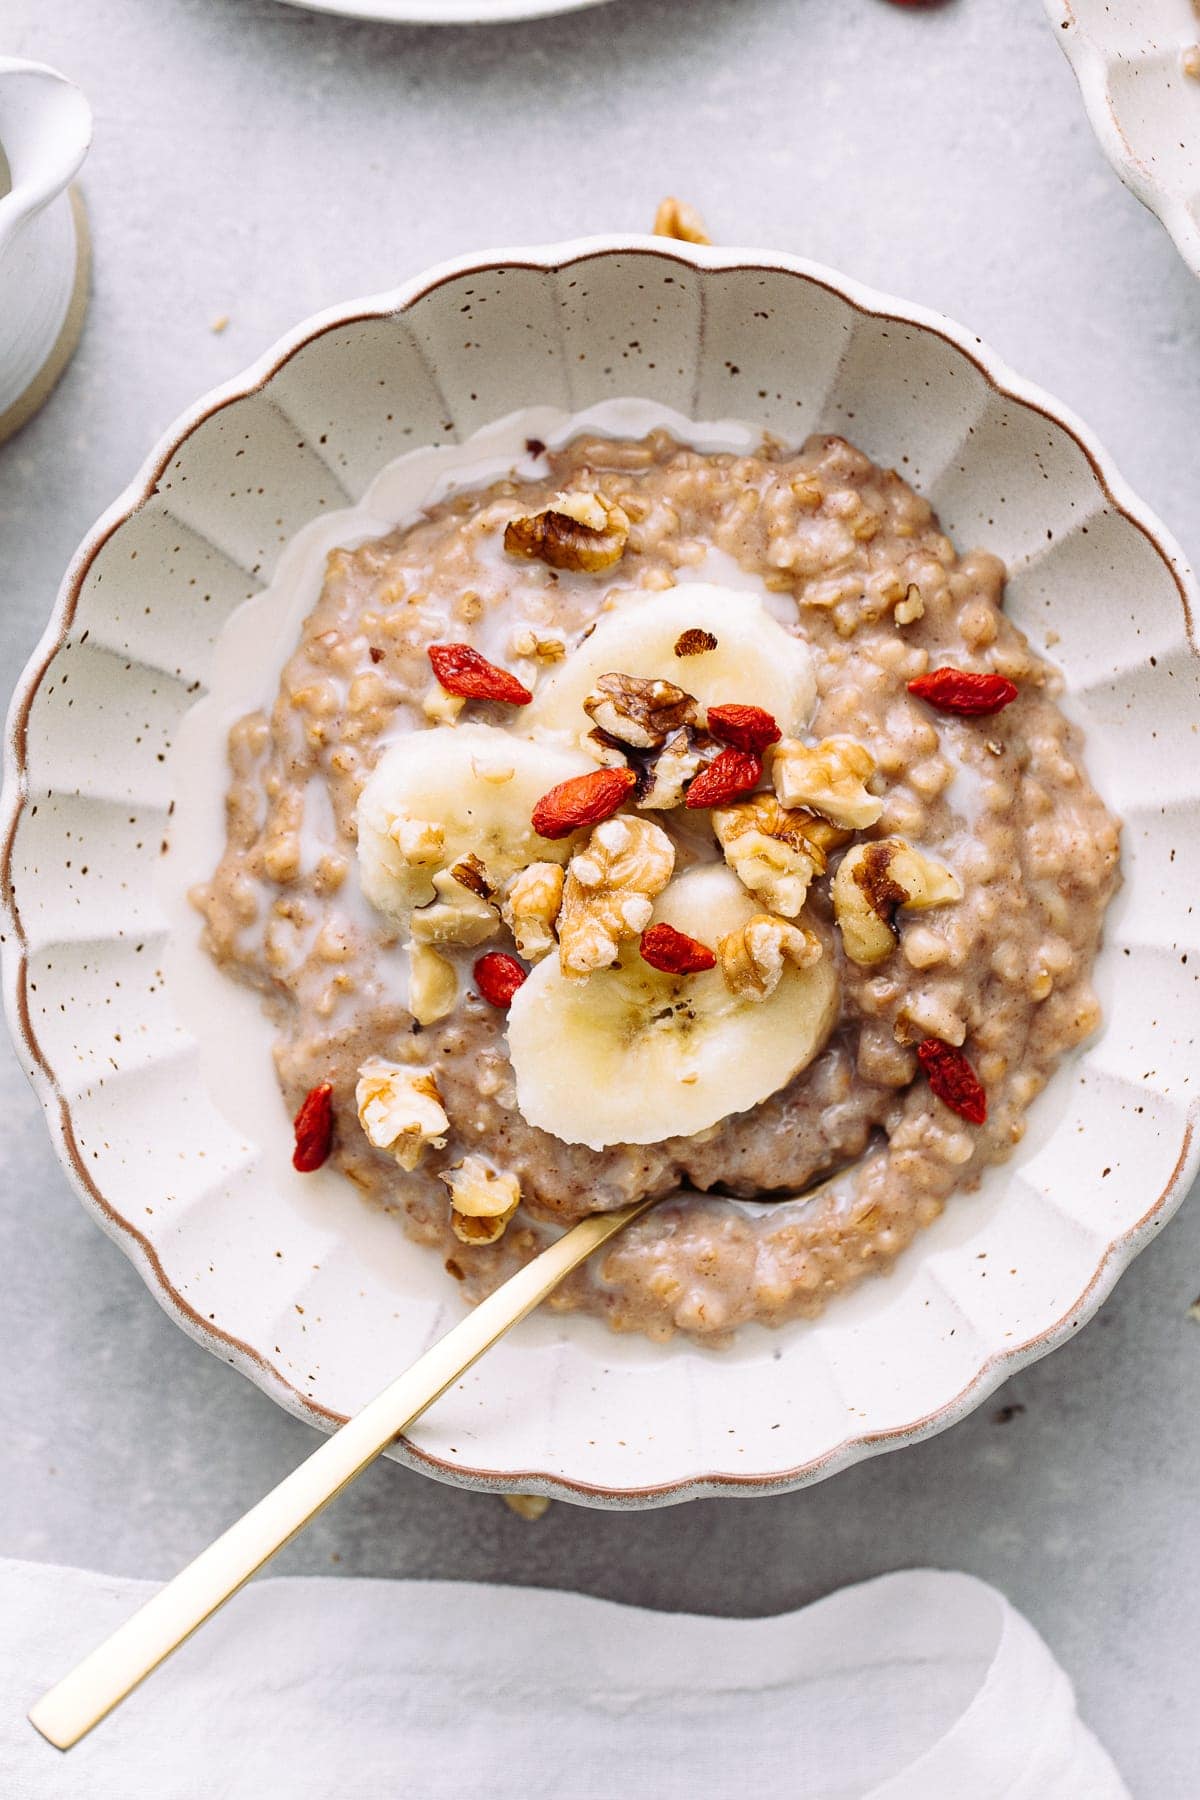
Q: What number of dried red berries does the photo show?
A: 9